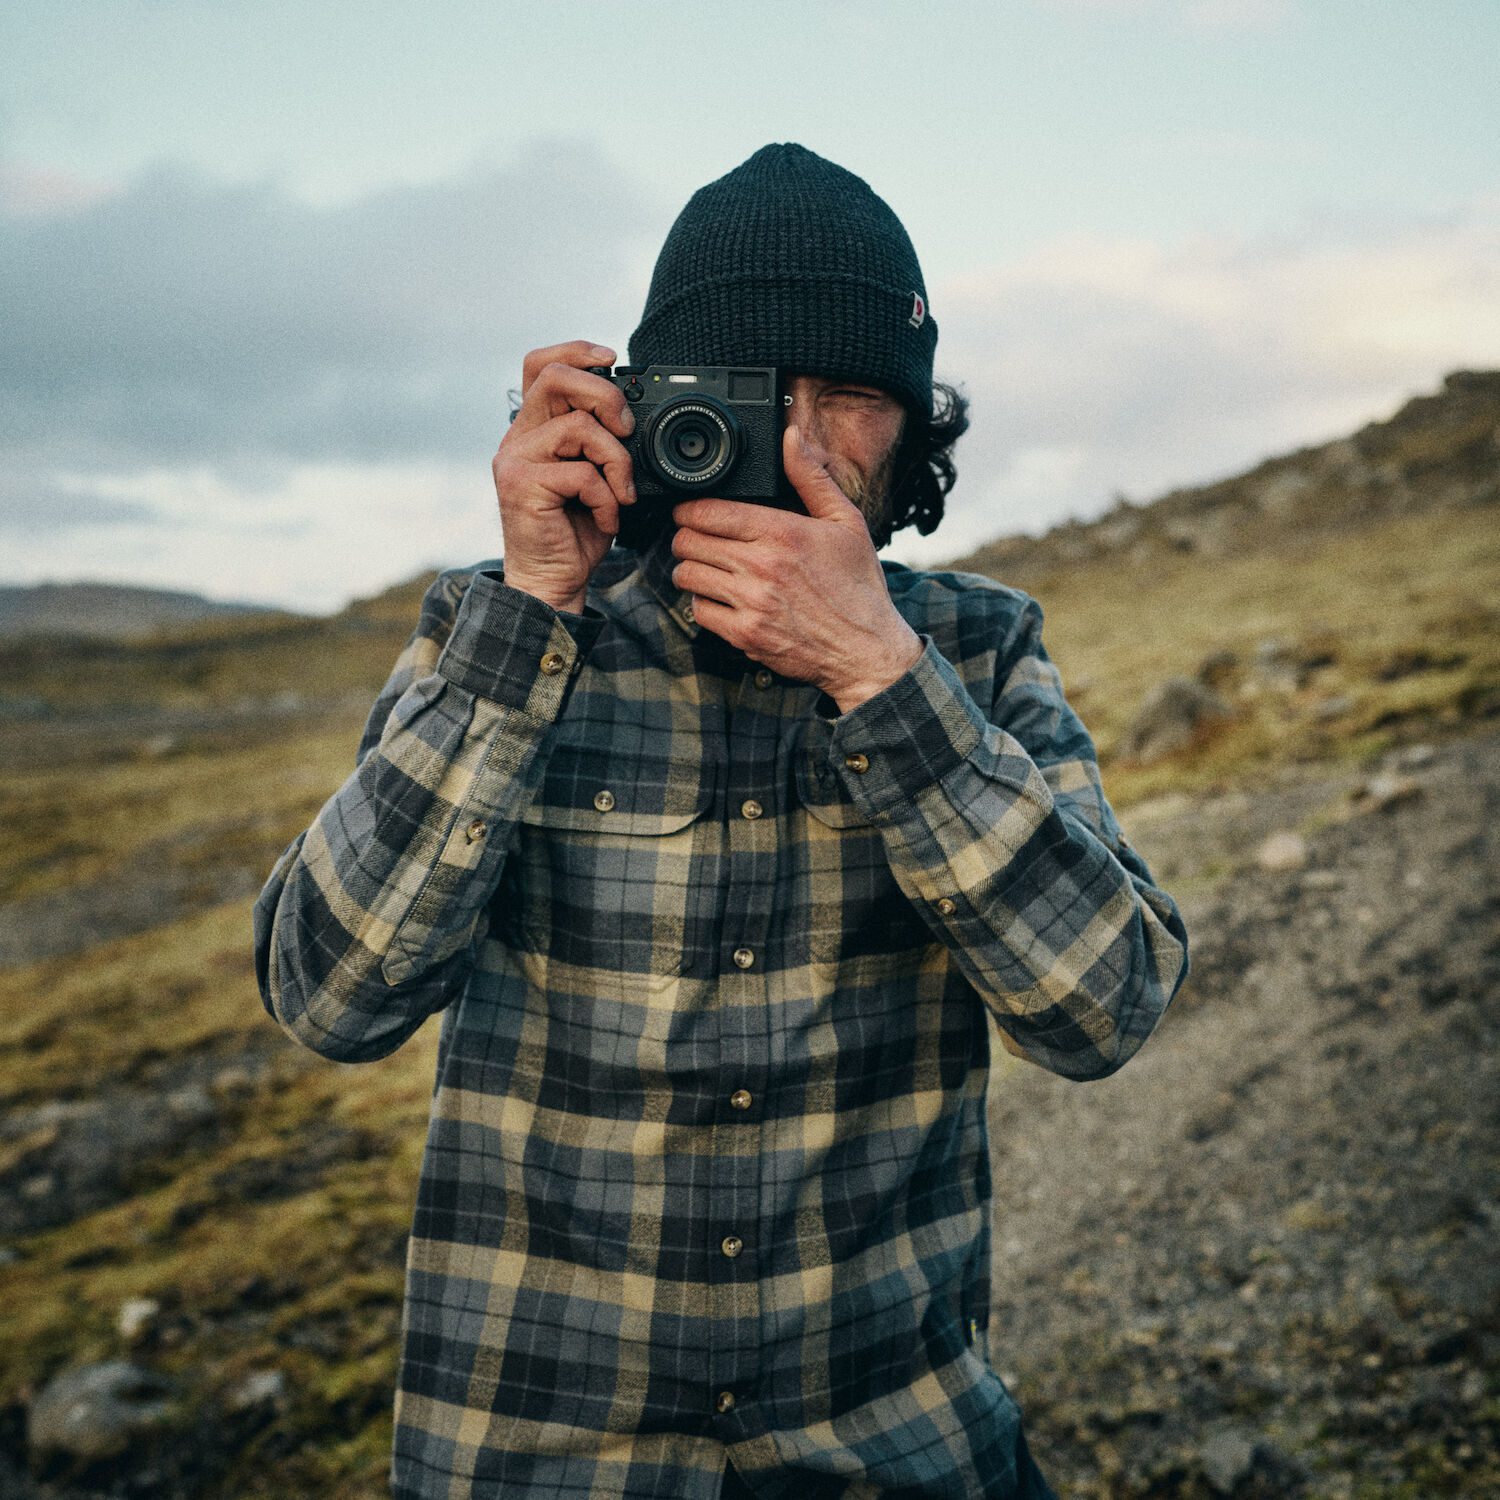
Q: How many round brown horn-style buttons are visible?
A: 12